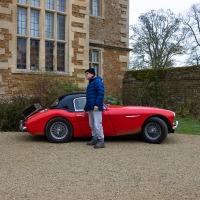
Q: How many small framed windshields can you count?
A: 1